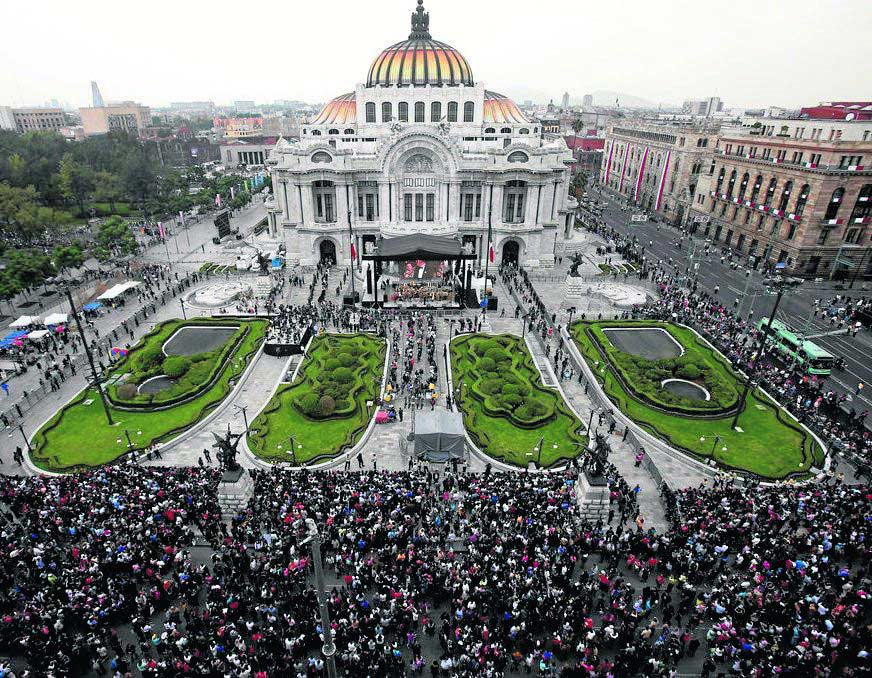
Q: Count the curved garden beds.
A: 4